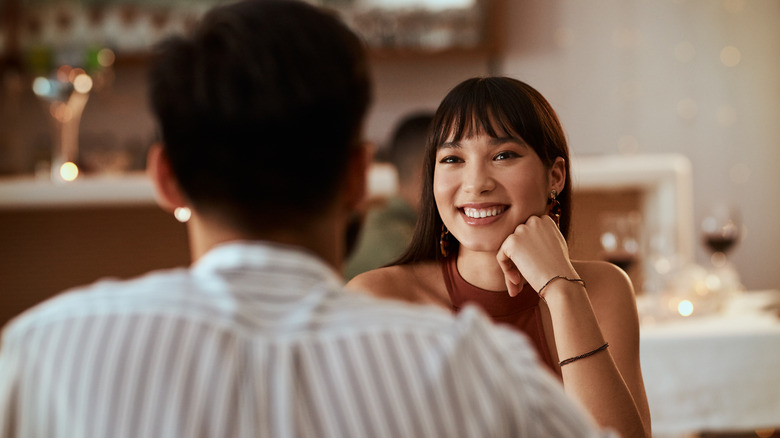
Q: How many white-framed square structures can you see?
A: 1